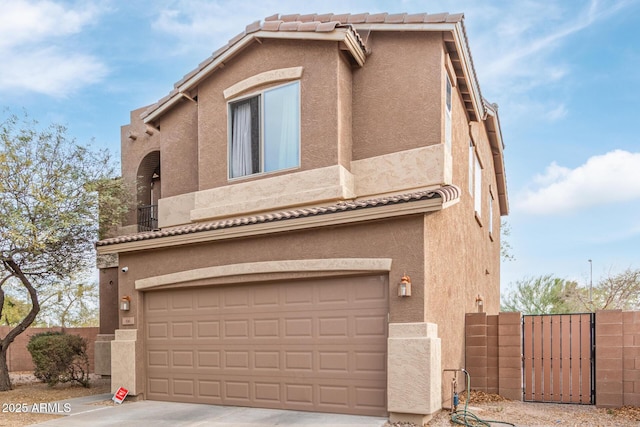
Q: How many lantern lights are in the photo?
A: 3